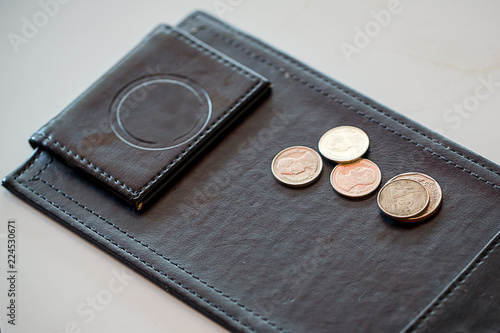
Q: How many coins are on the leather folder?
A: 5